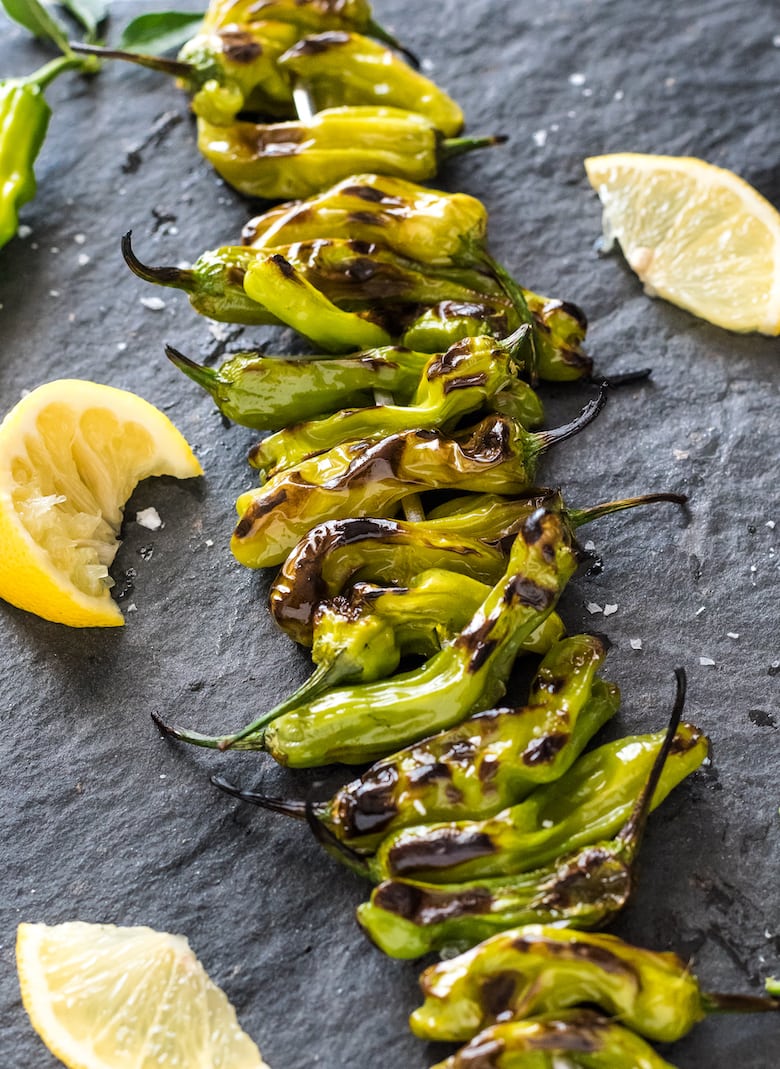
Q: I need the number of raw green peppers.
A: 1